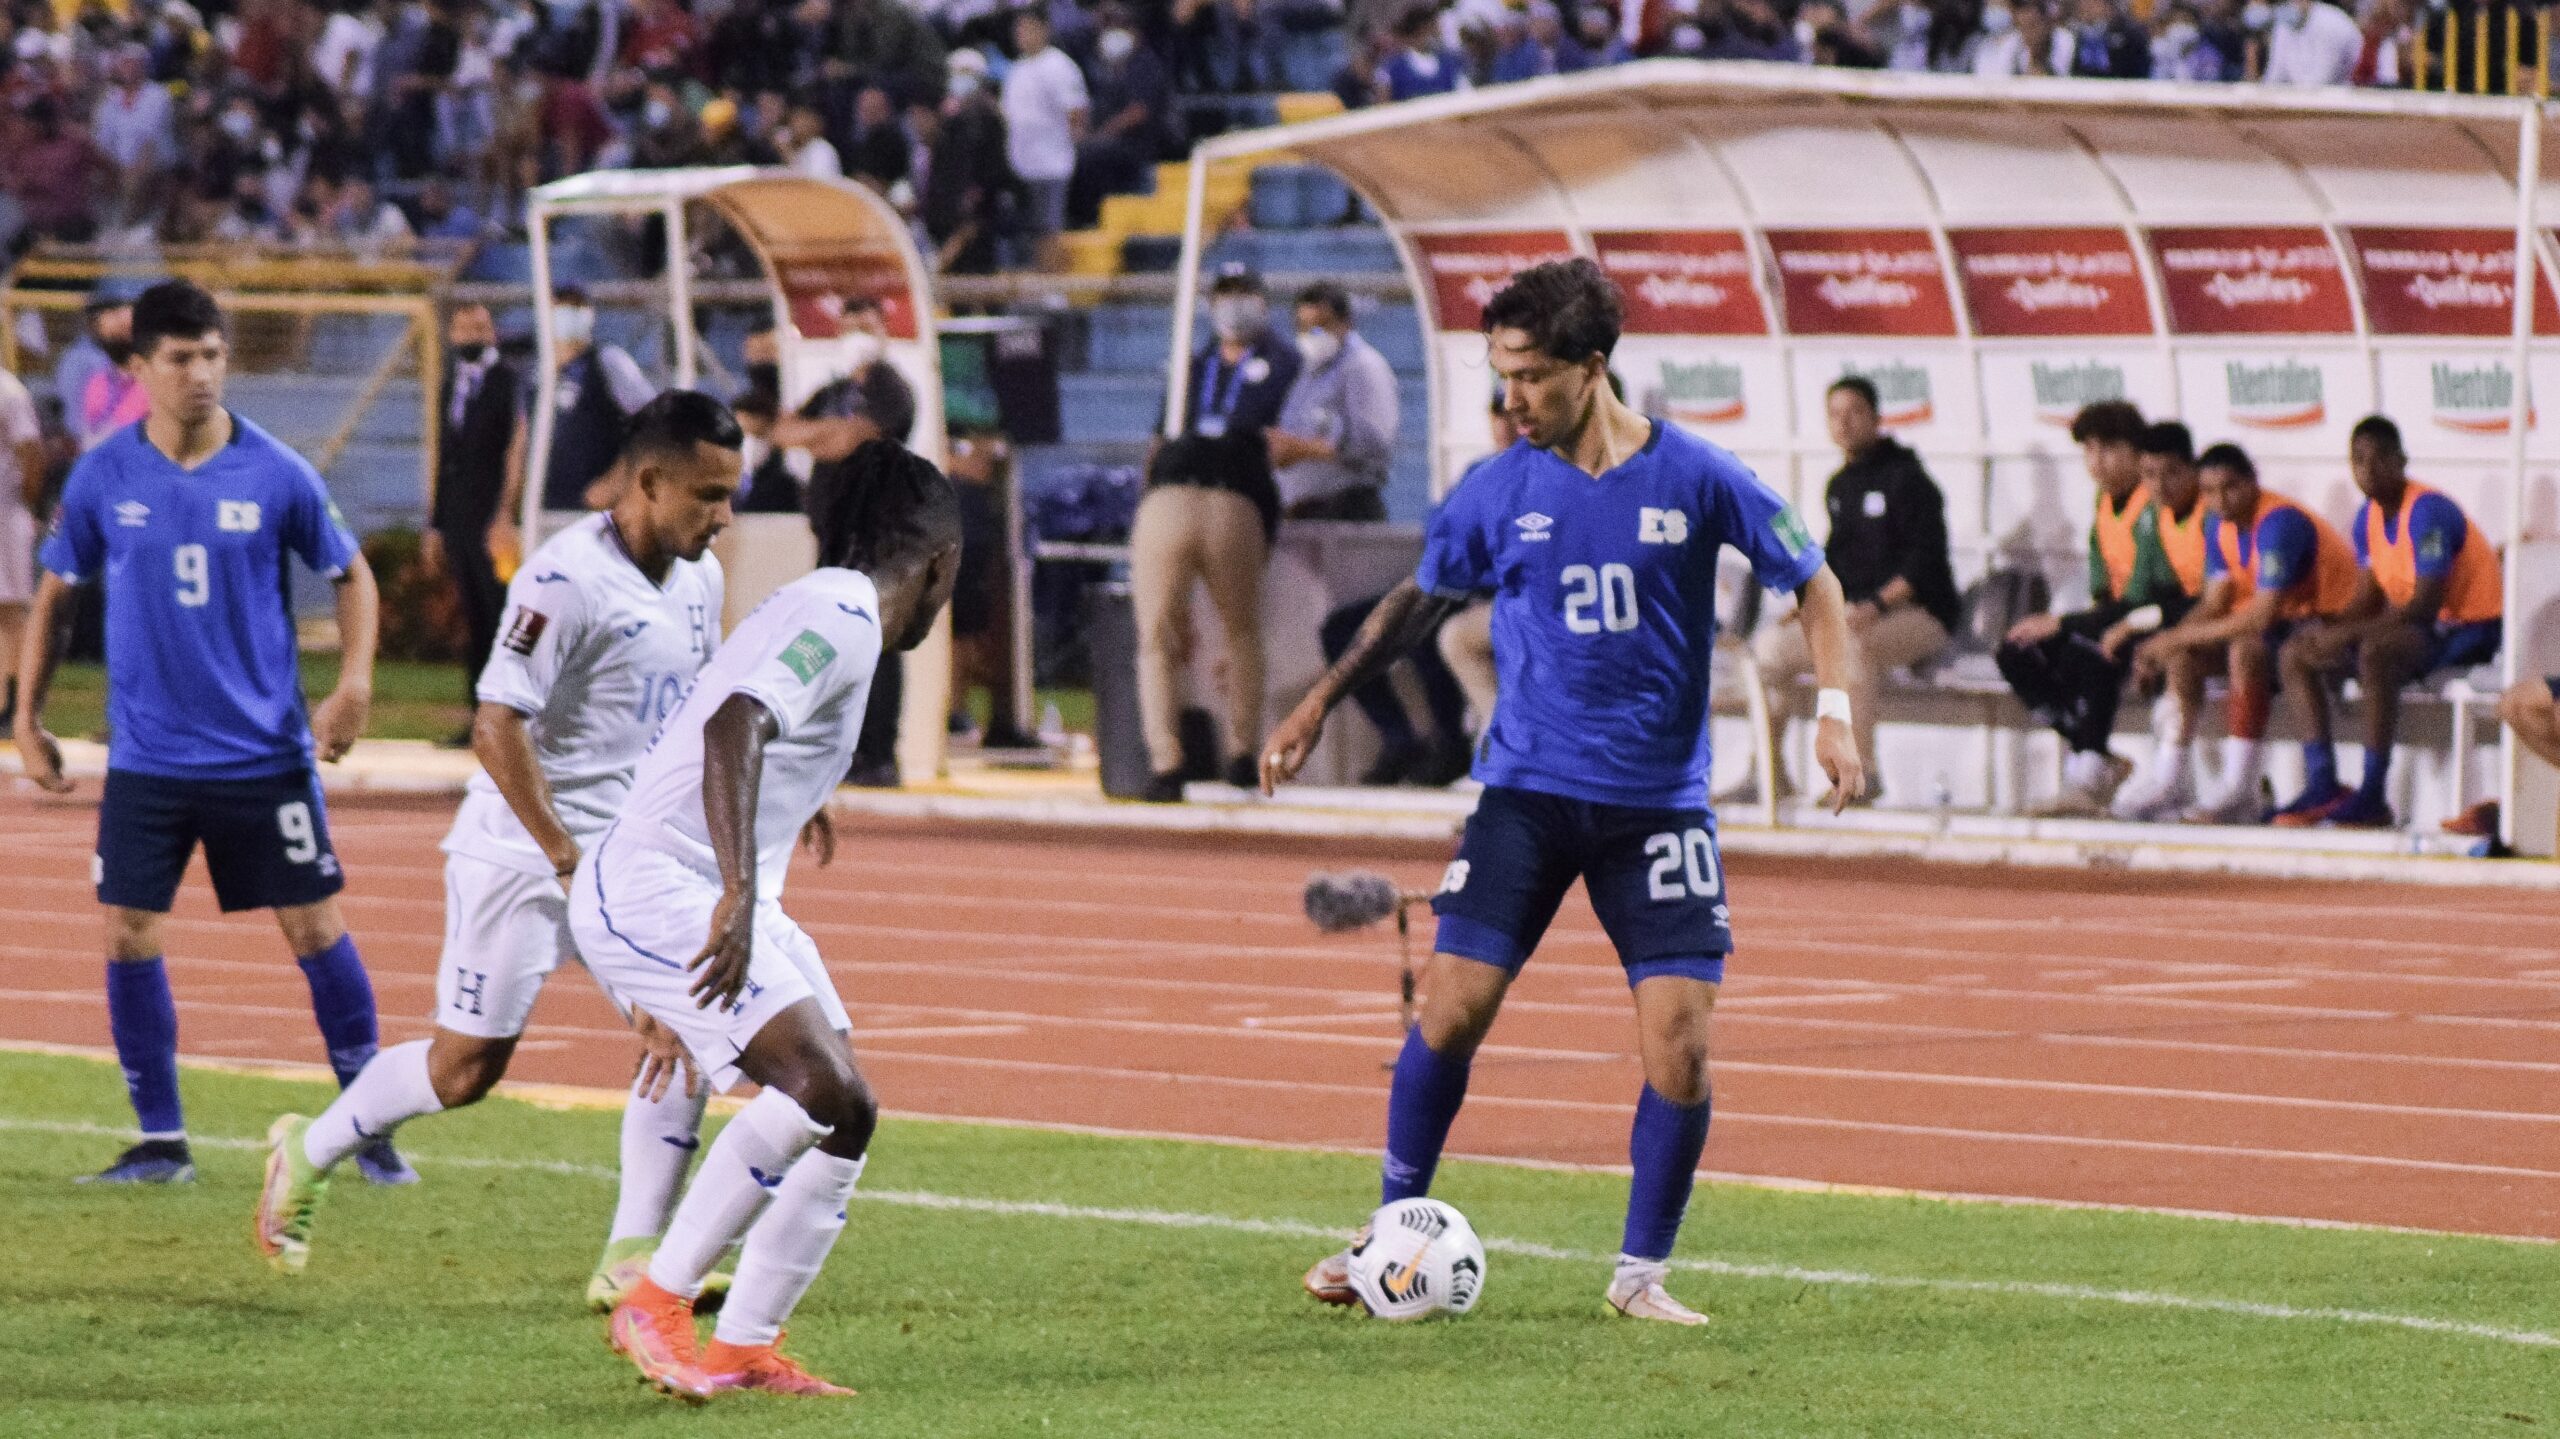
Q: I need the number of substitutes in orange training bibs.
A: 4